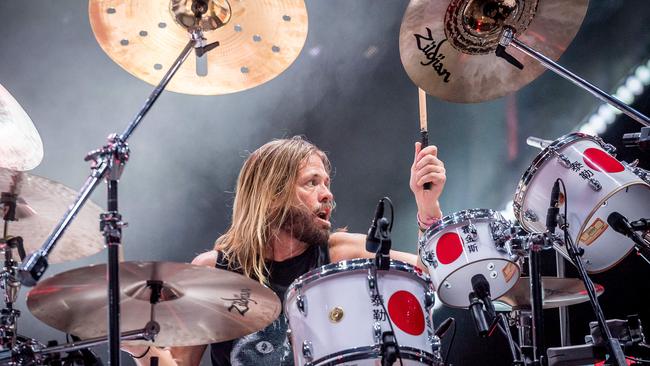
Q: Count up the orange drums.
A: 0